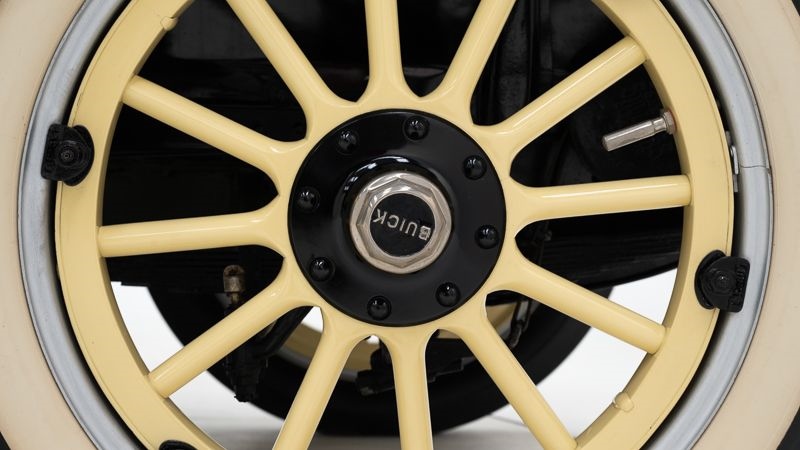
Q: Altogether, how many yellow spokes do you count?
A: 12